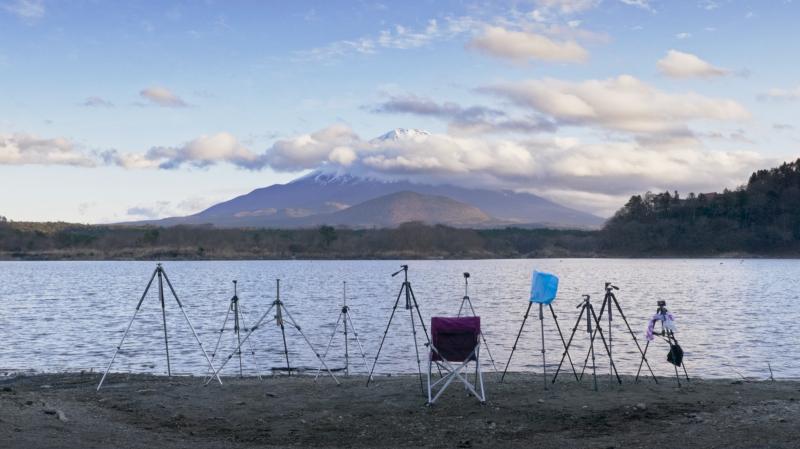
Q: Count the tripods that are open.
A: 10